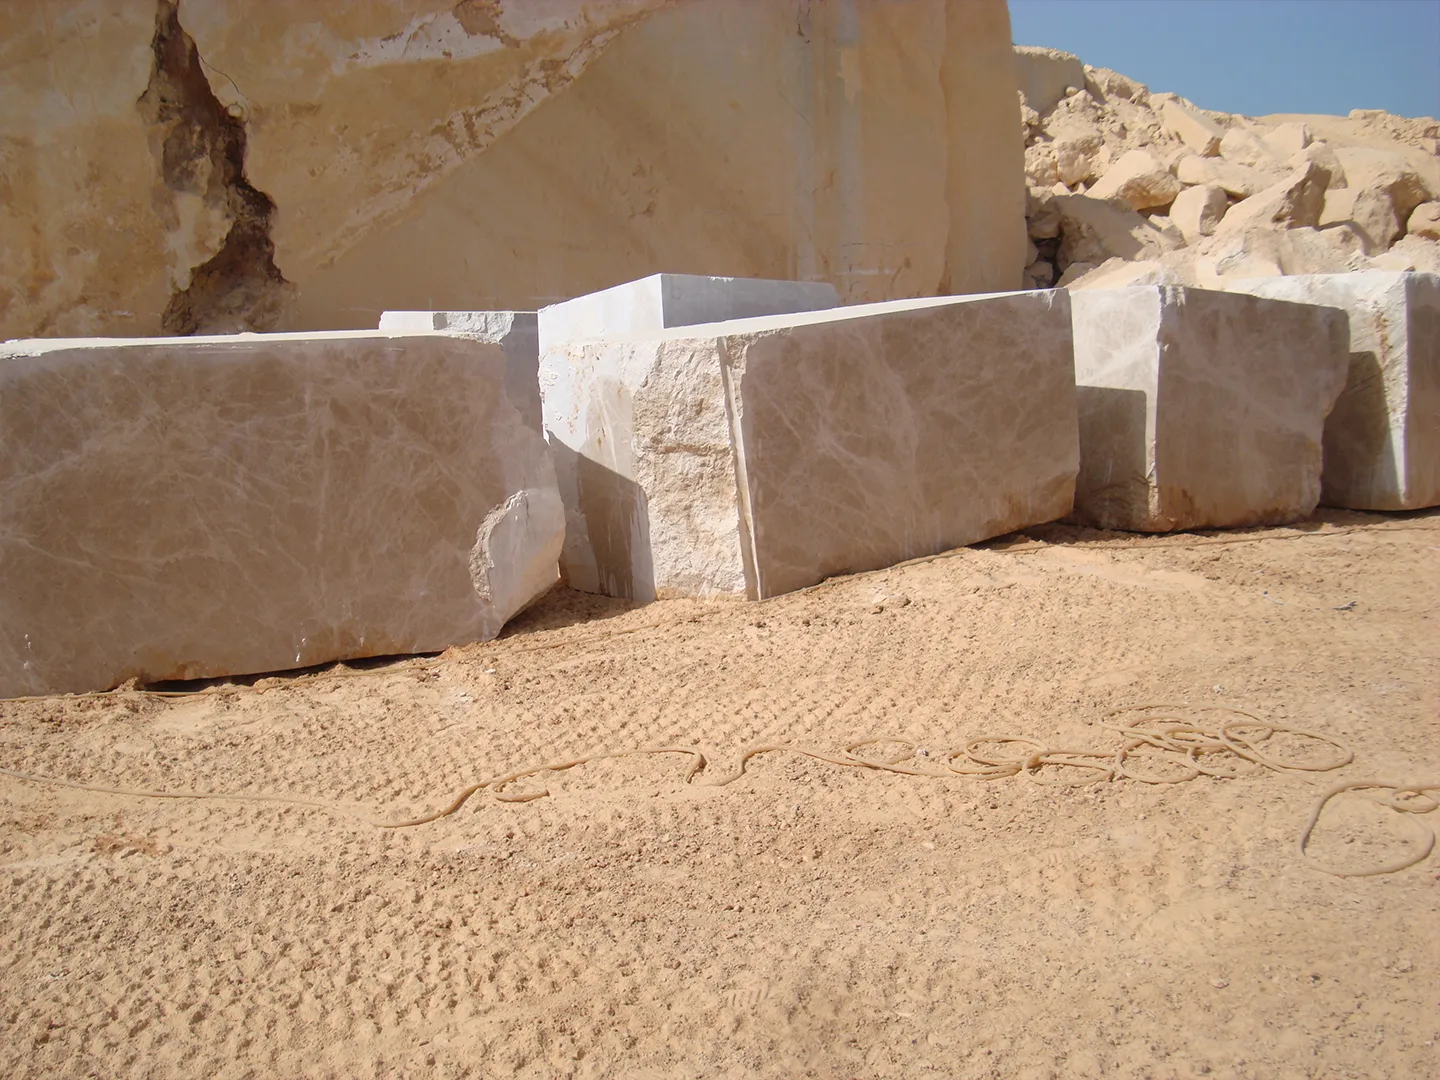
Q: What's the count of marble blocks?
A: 6